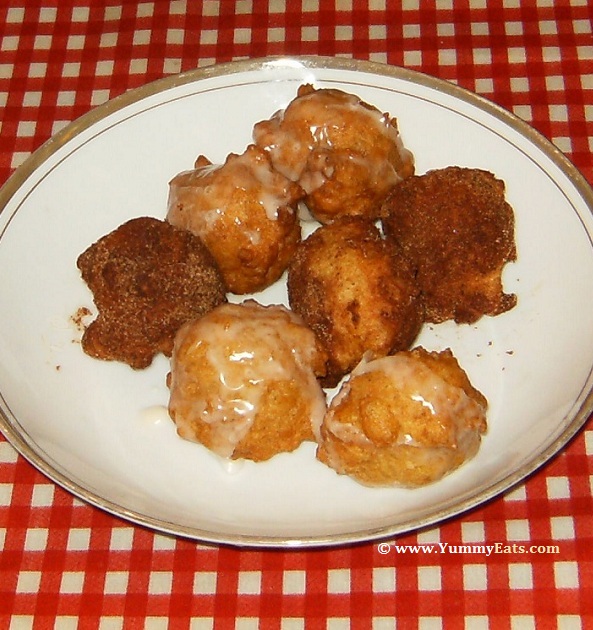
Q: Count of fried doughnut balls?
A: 7